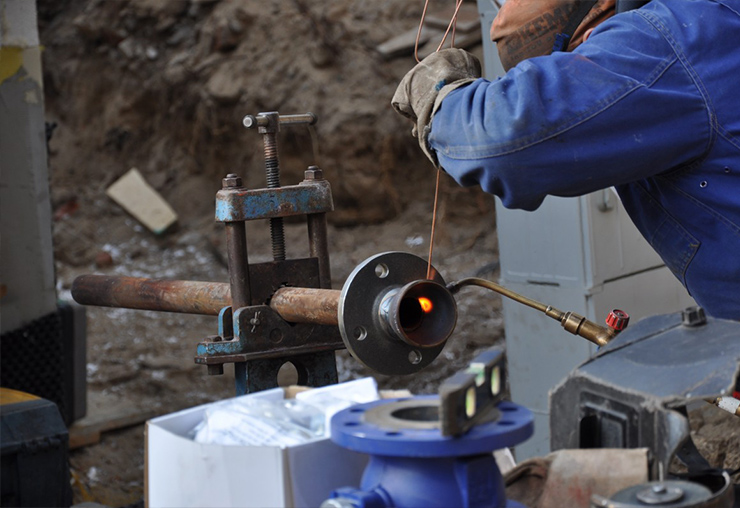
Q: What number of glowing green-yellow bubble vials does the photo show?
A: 3